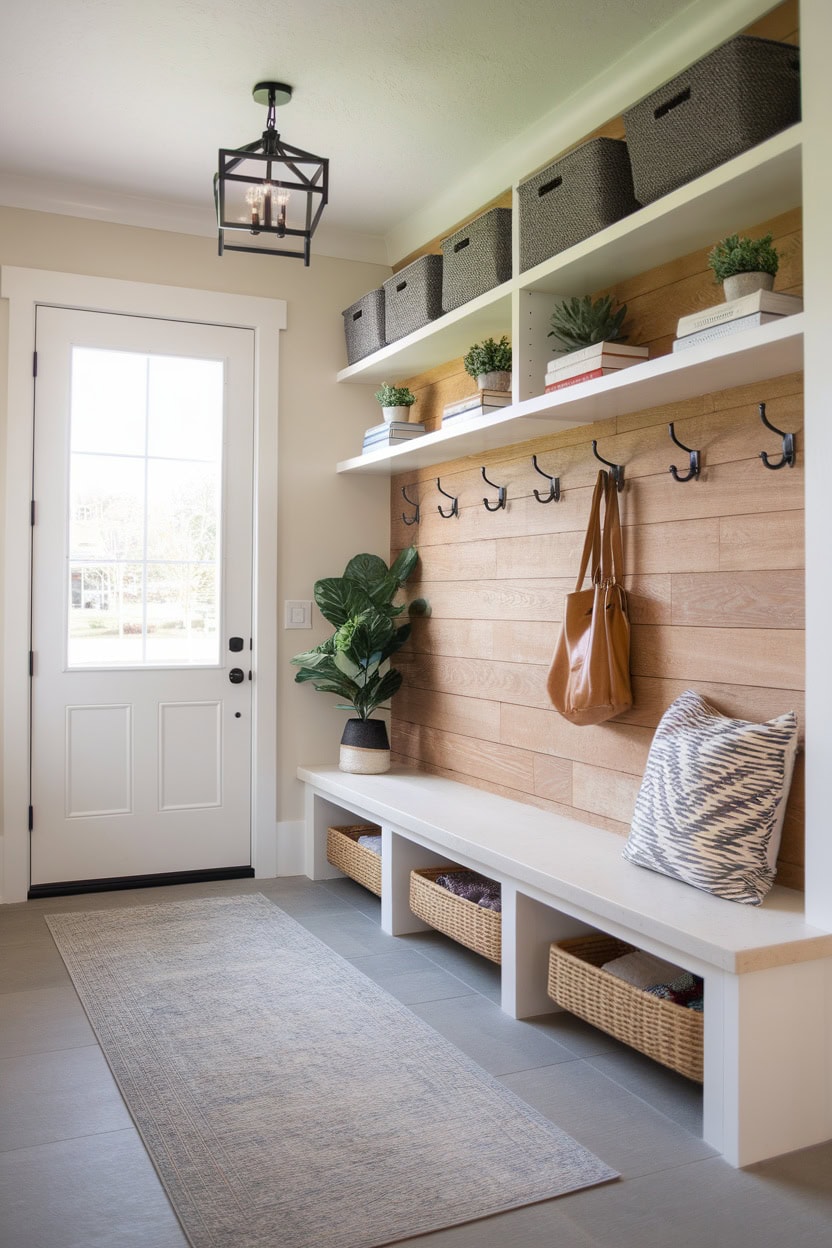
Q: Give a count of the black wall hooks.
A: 7